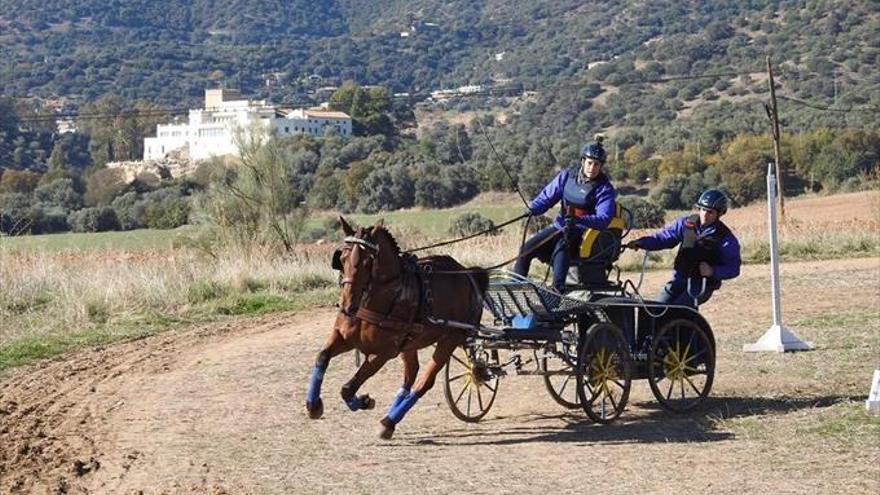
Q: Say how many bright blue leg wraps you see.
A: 4